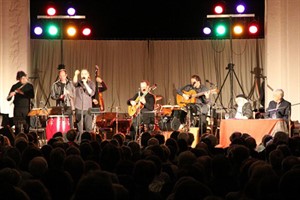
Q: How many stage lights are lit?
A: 12